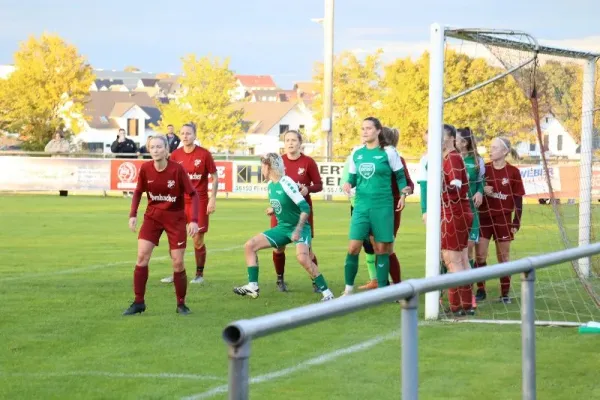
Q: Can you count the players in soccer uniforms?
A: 11